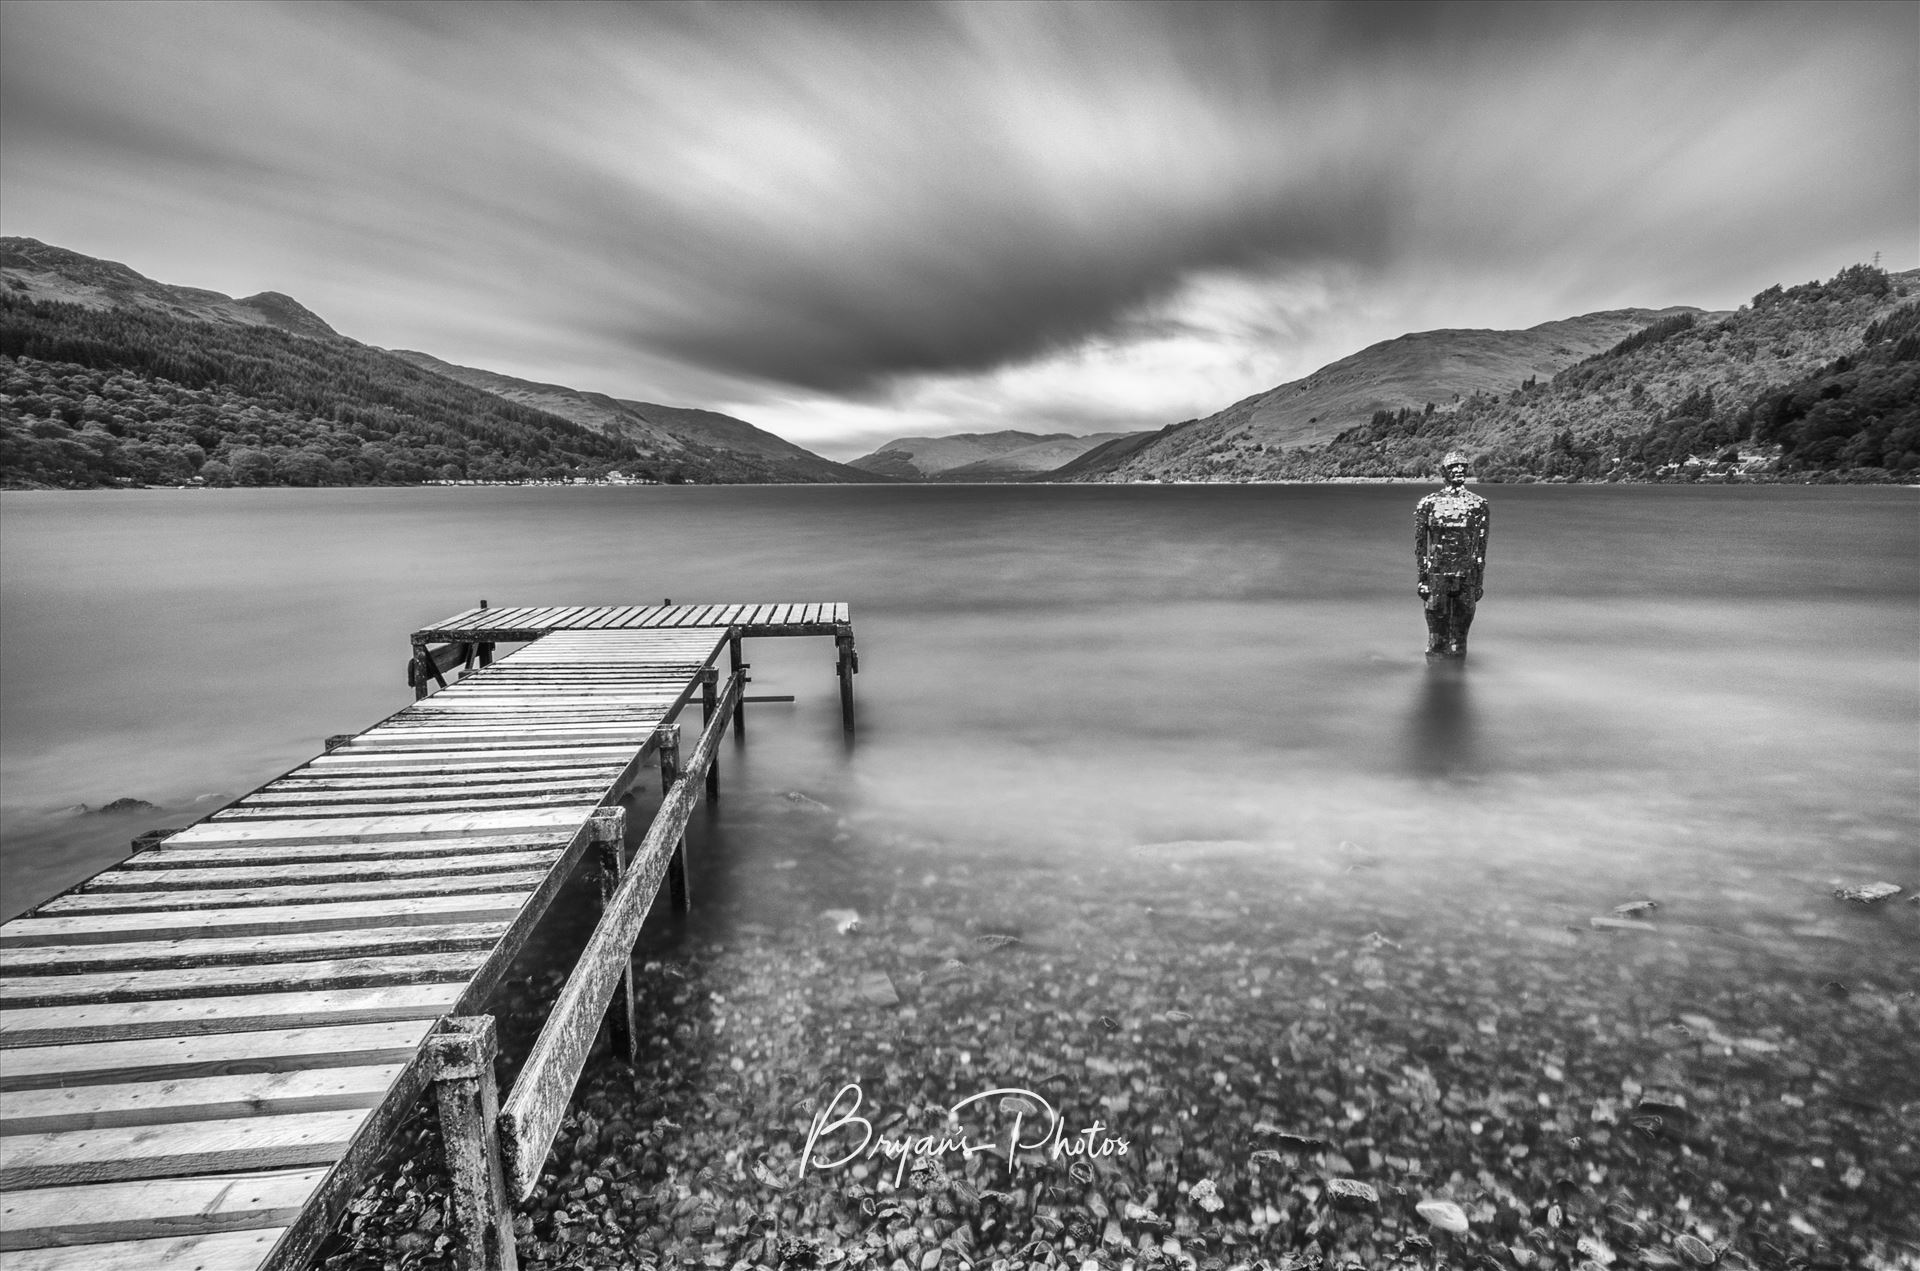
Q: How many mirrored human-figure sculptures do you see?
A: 1